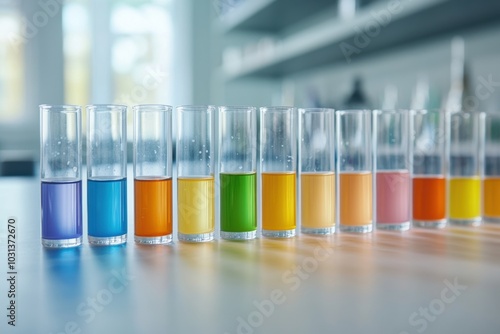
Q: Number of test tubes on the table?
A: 12